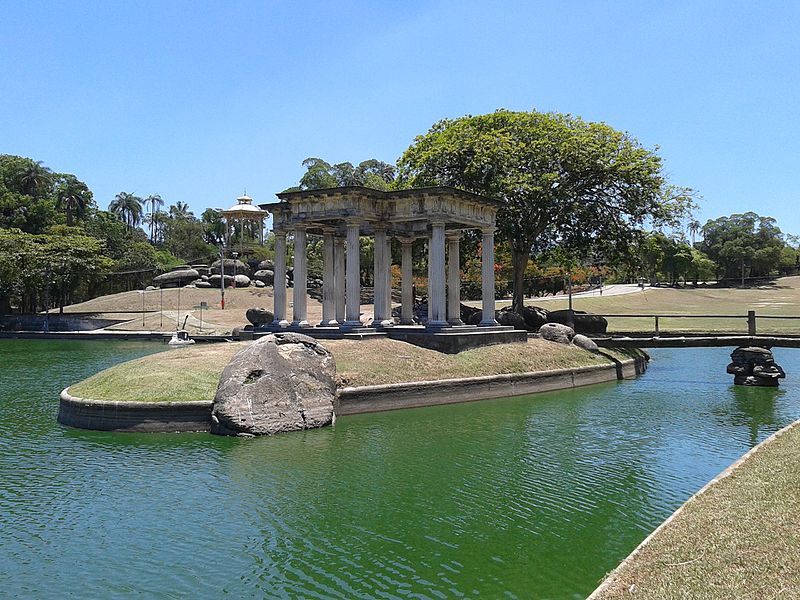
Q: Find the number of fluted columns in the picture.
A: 12